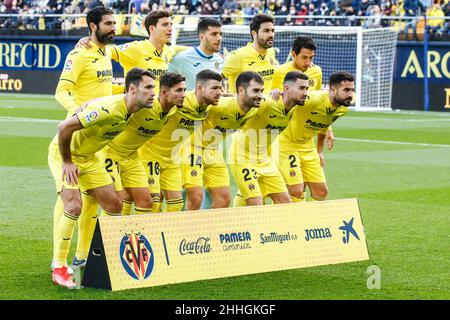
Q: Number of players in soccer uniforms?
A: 11